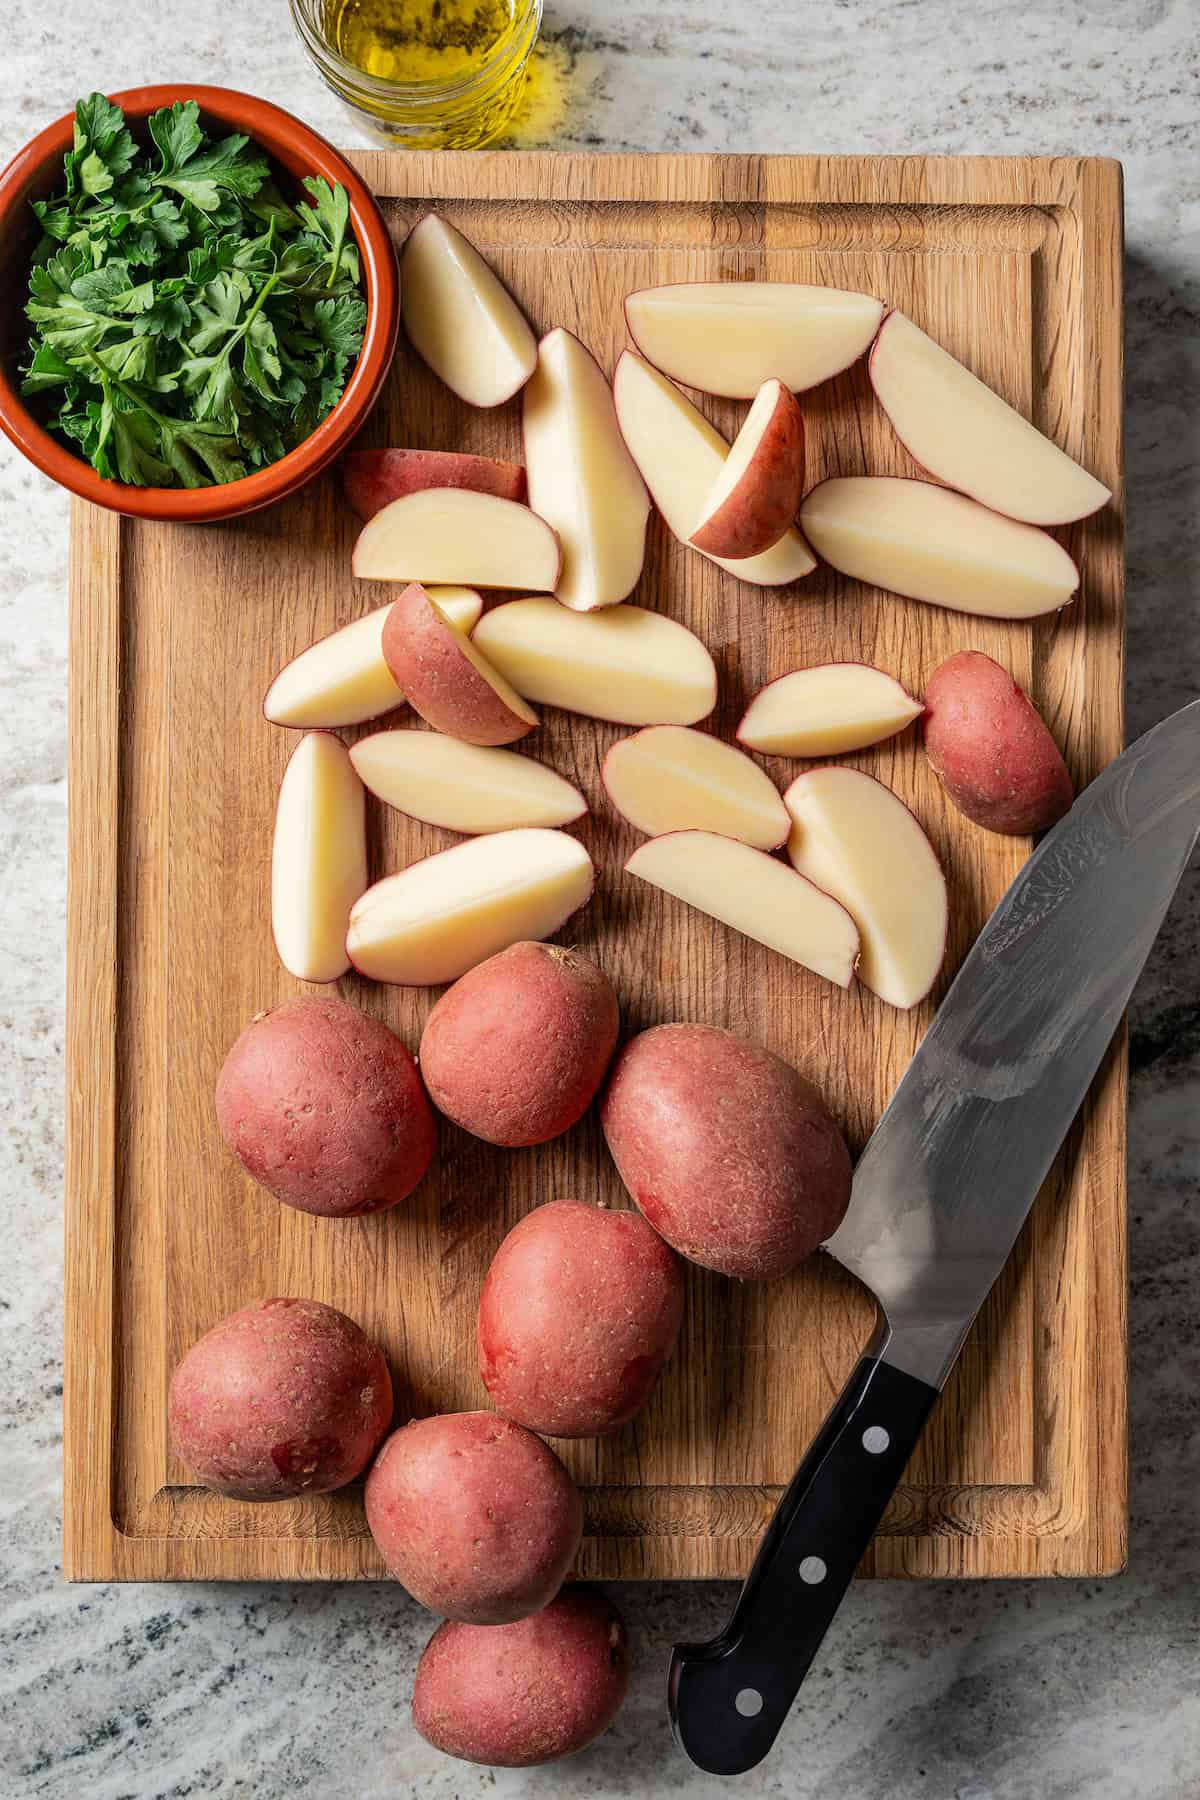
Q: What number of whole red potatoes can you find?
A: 7